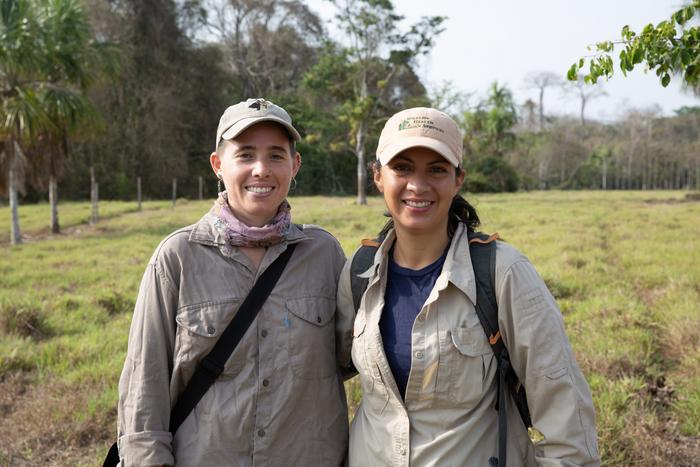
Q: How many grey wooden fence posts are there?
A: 5